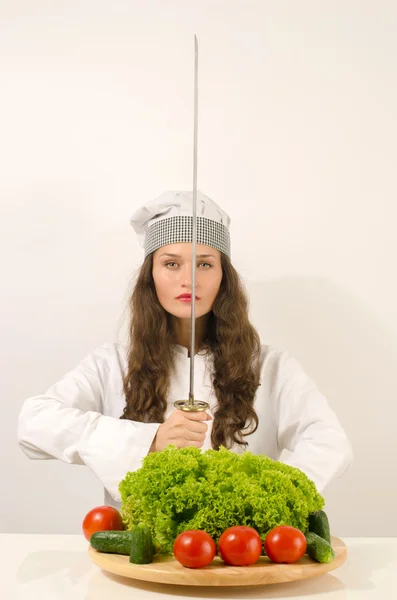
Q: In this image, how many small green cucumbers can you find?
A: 4